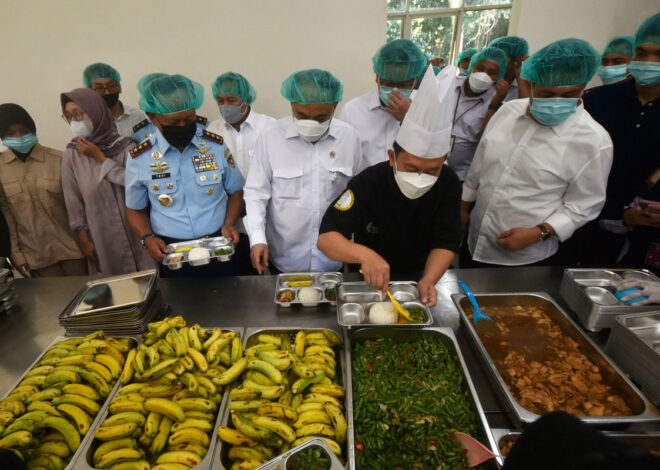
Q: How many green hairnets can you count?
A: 12